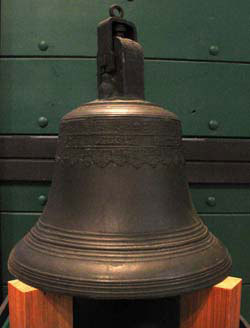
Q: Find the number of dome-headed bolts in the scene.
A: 6